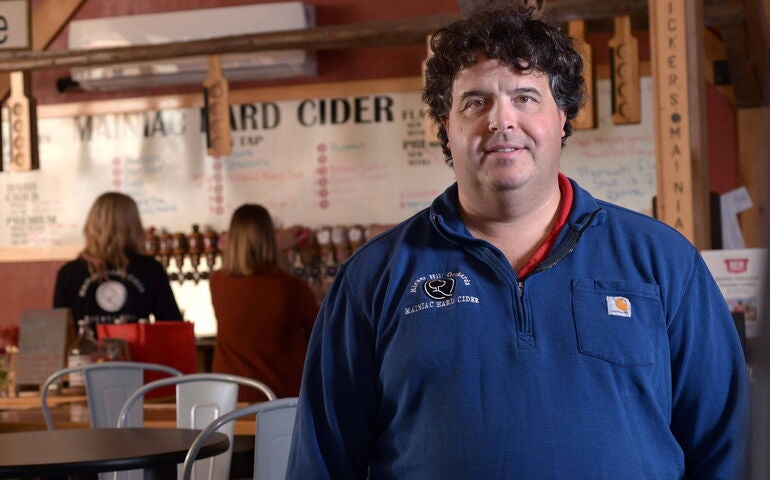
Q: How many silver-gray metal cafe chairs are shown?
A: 3